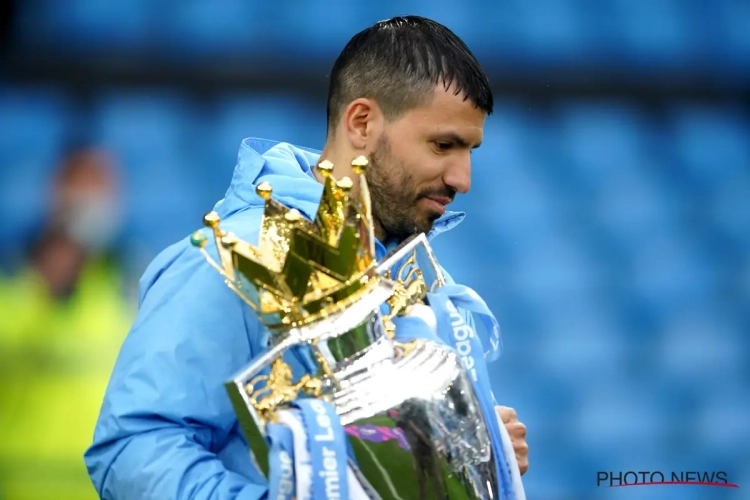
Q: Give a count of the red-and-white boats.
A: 0